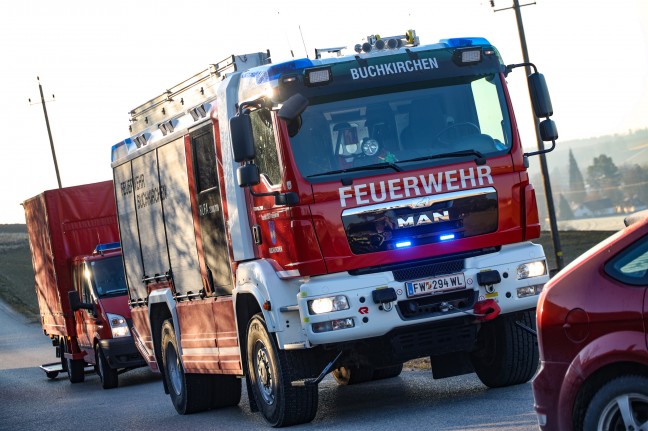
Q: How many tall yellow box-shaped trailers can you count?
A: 0